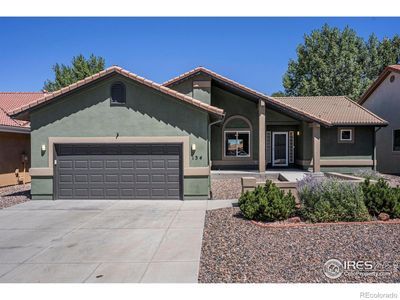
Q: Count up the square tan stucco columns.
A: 2